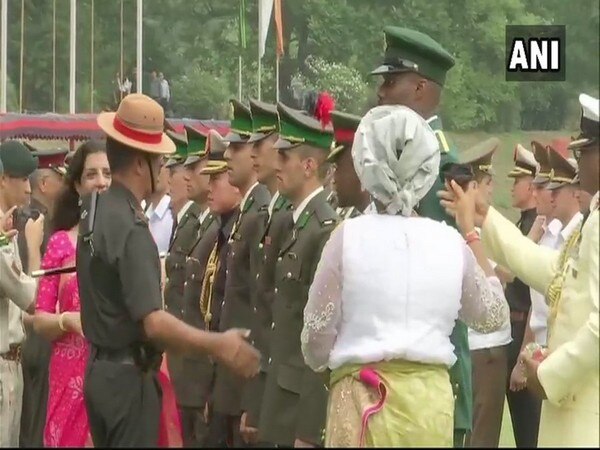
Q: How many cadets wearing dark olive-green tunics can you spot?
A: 5